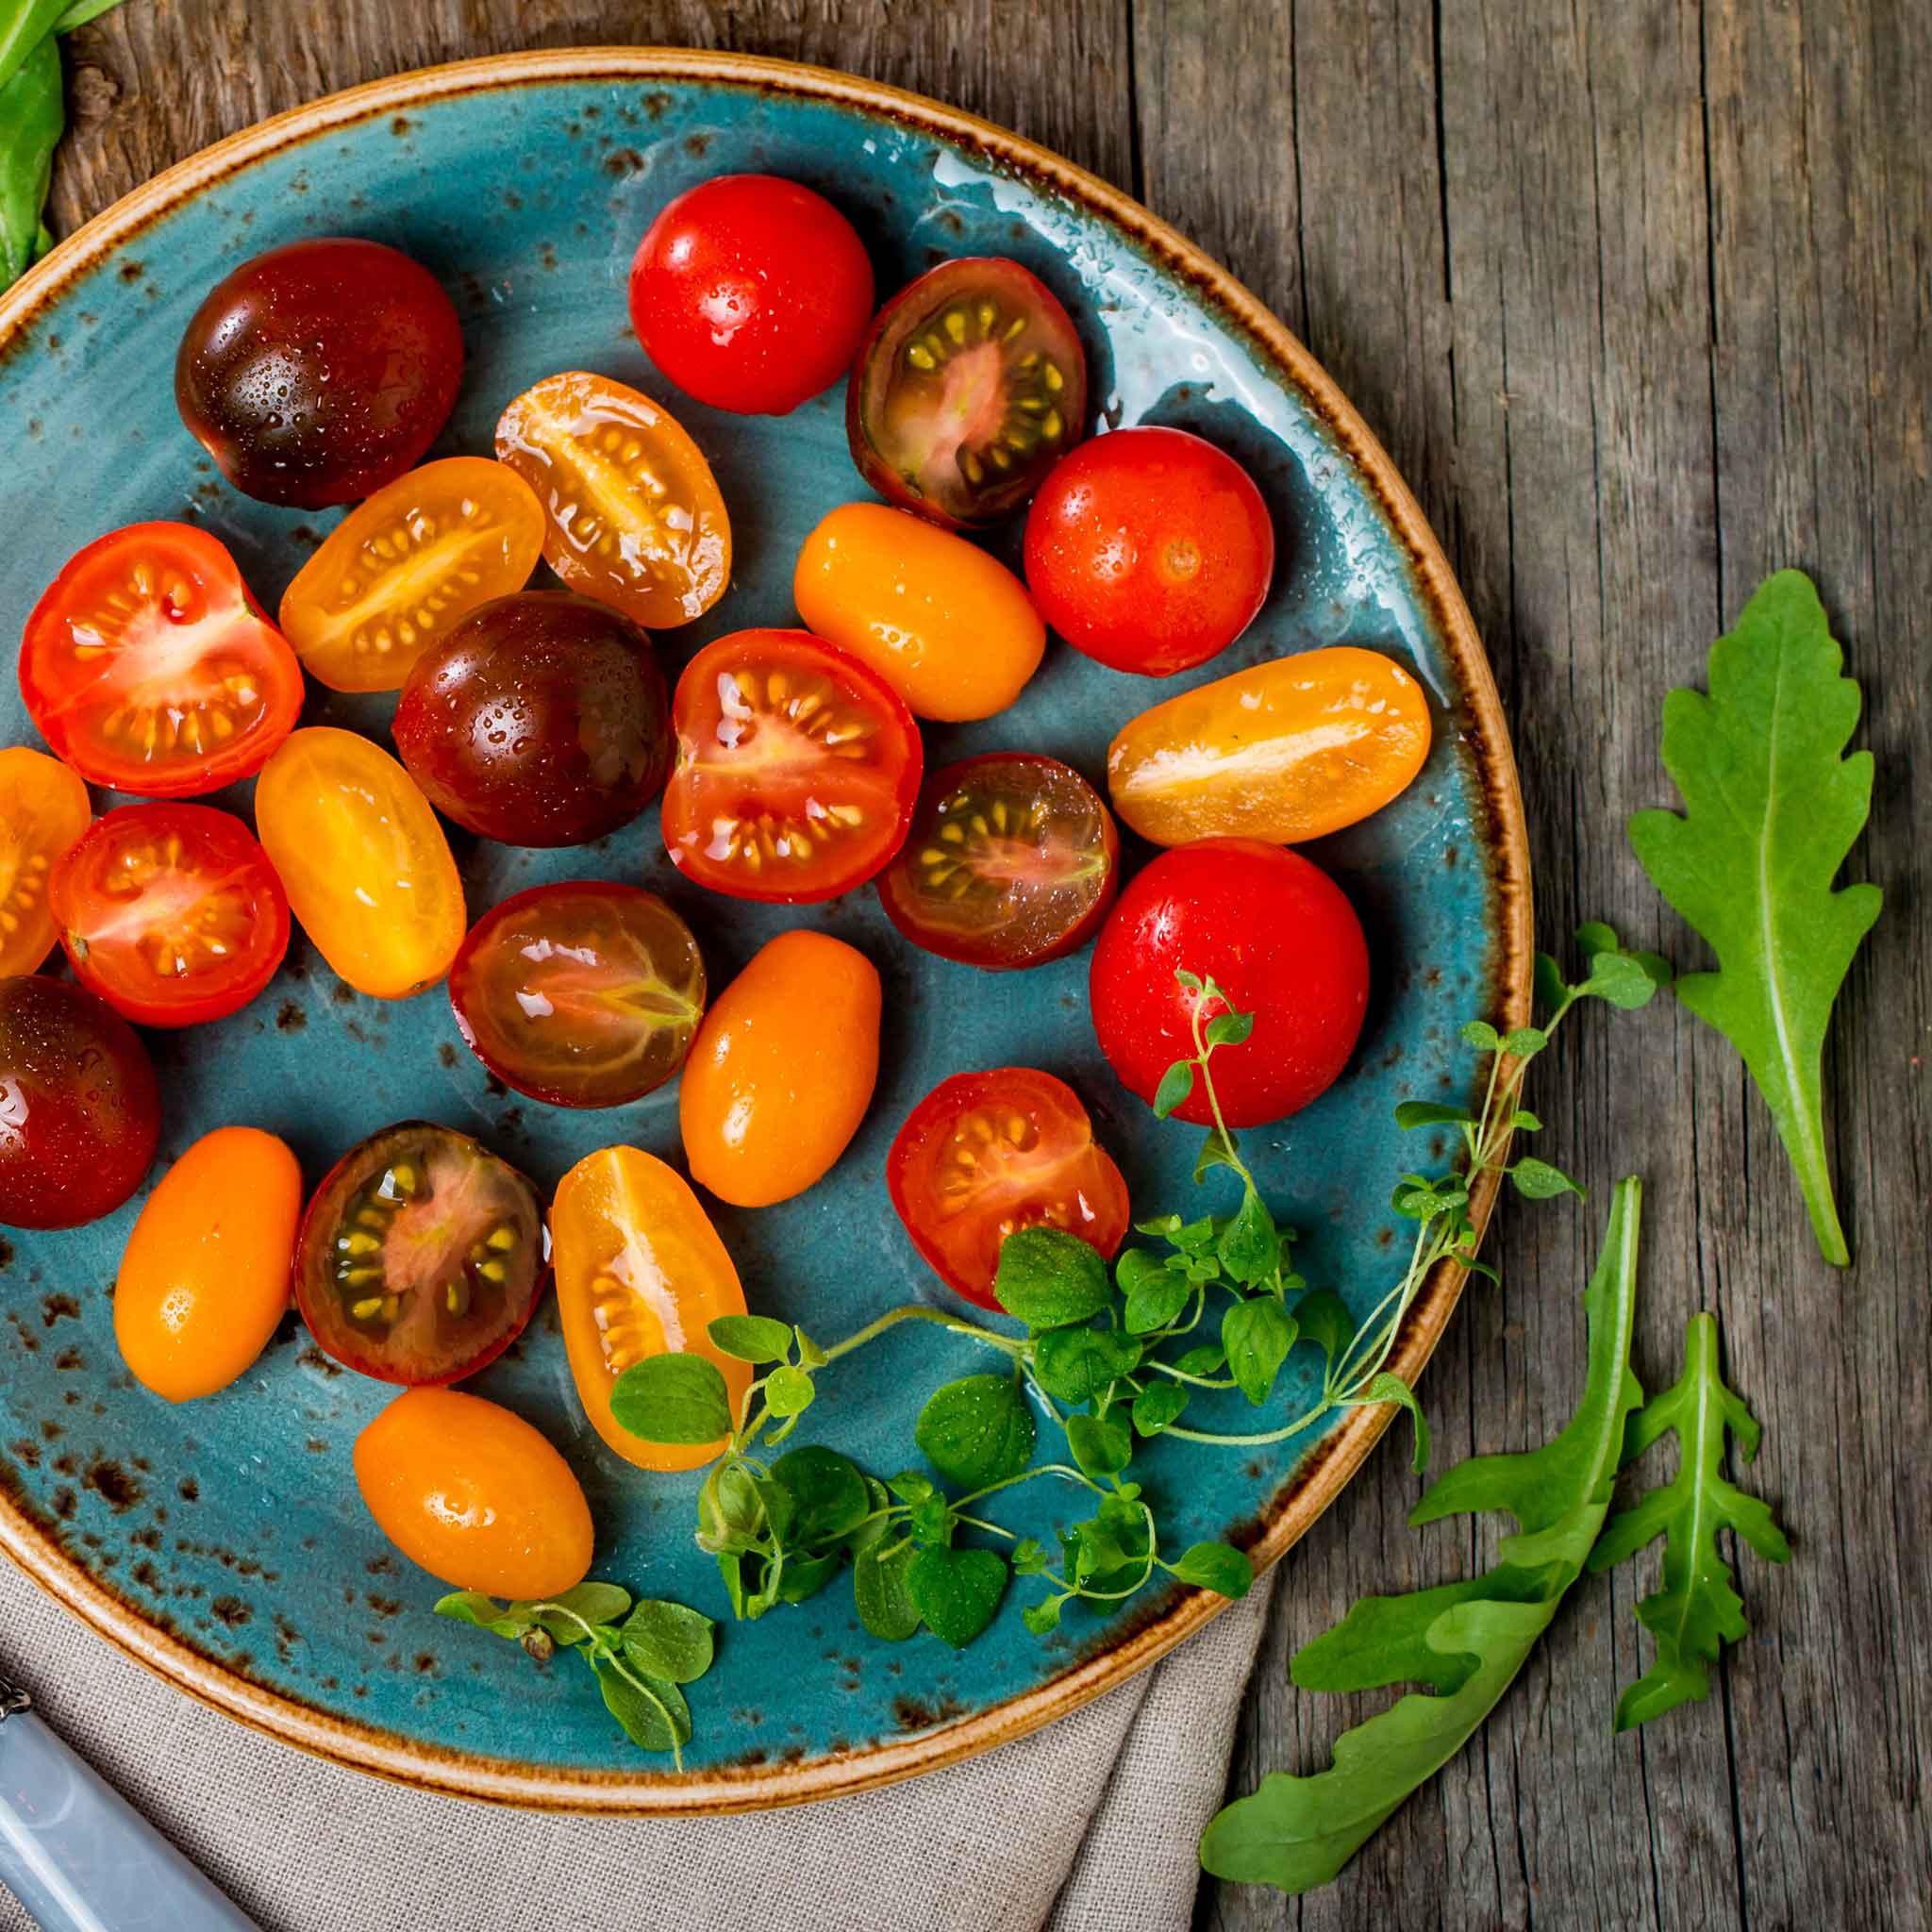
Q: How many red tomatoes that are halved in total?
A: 4